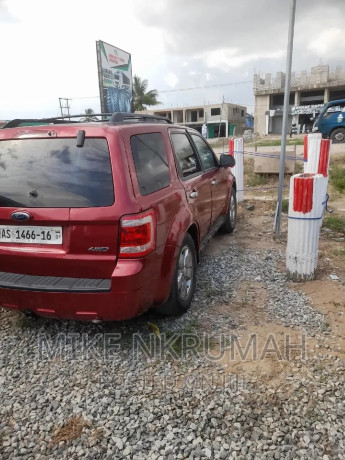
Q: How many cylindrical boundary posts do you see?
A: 4